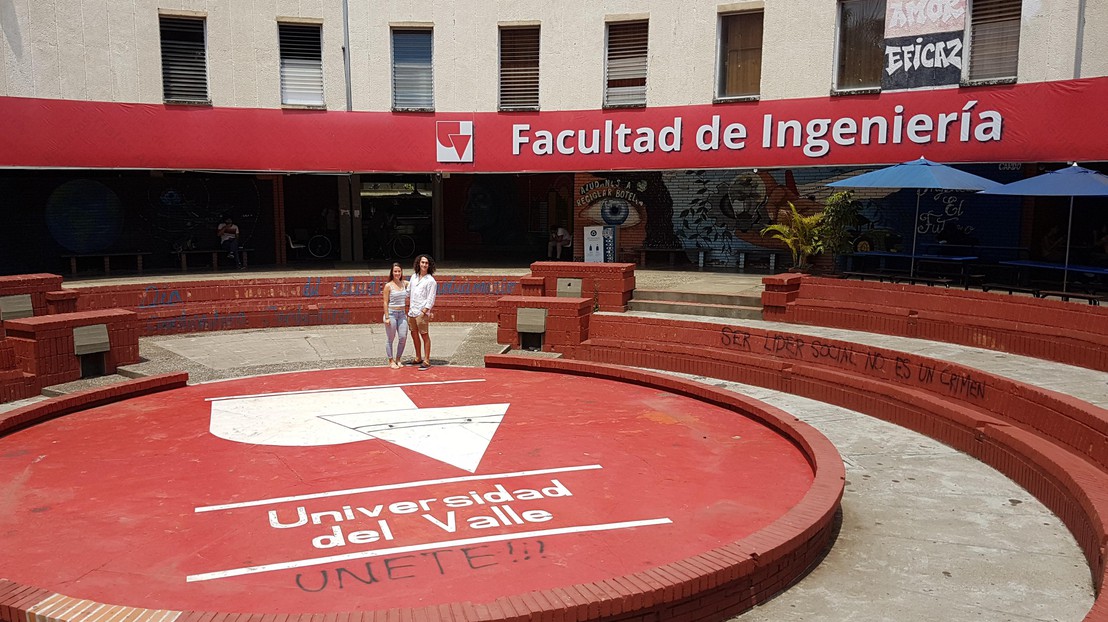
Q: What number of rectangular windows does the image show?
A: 8